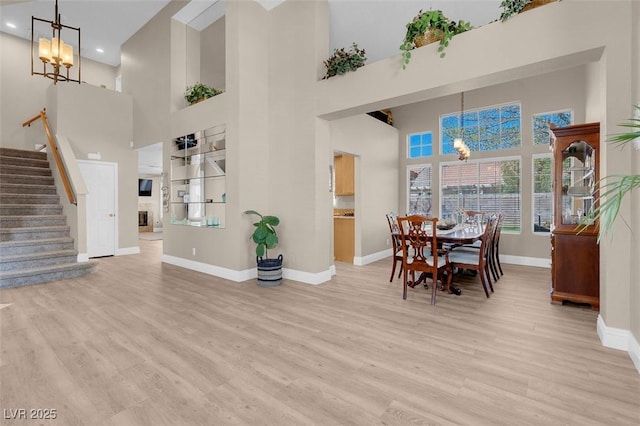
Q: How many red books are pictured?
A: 0